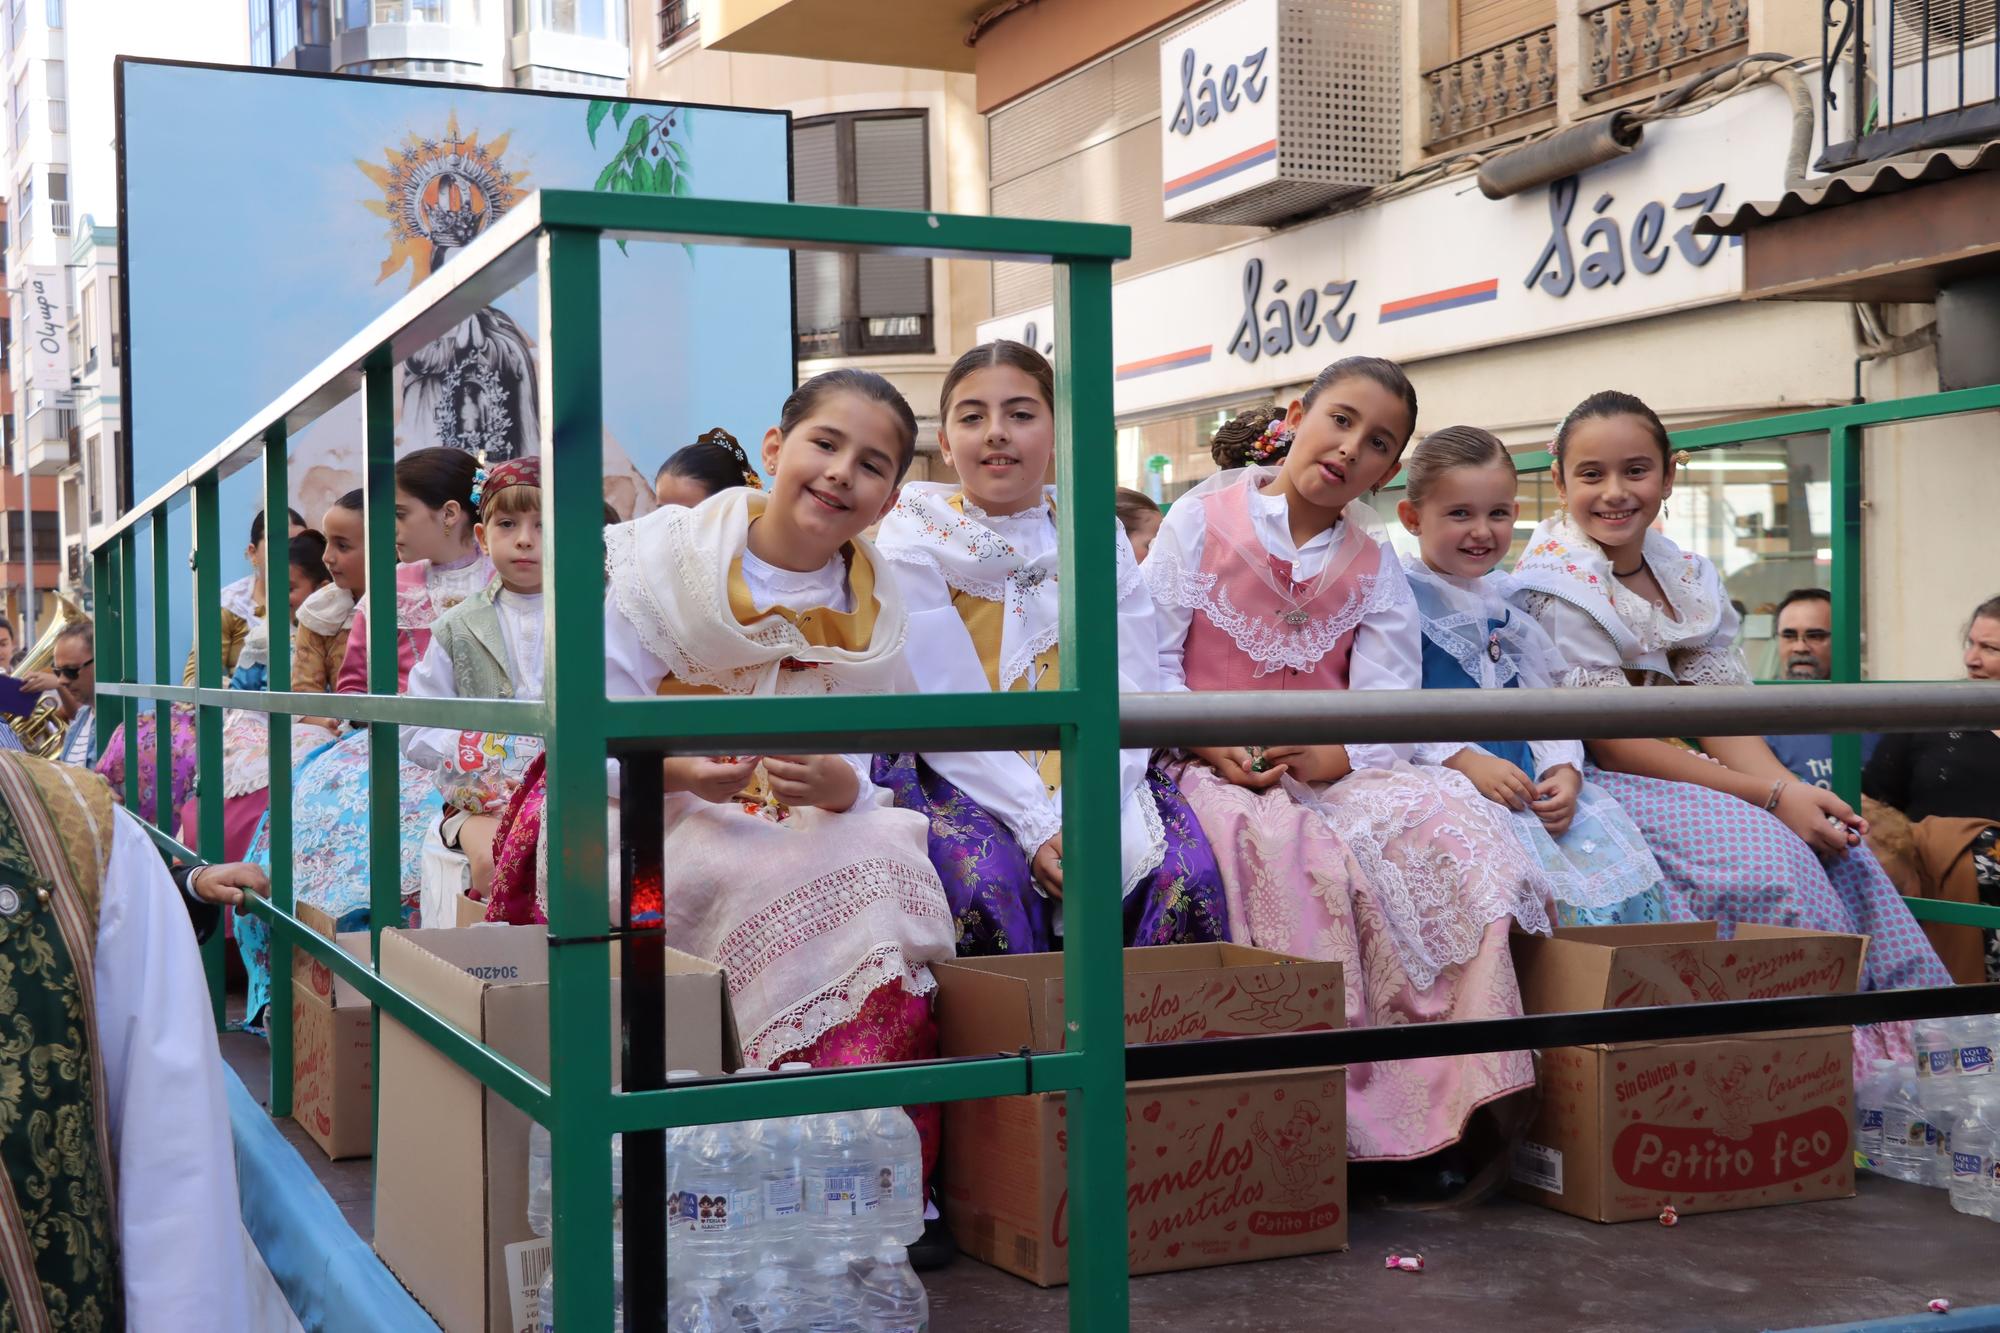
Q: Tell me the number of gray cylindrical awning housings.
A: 1